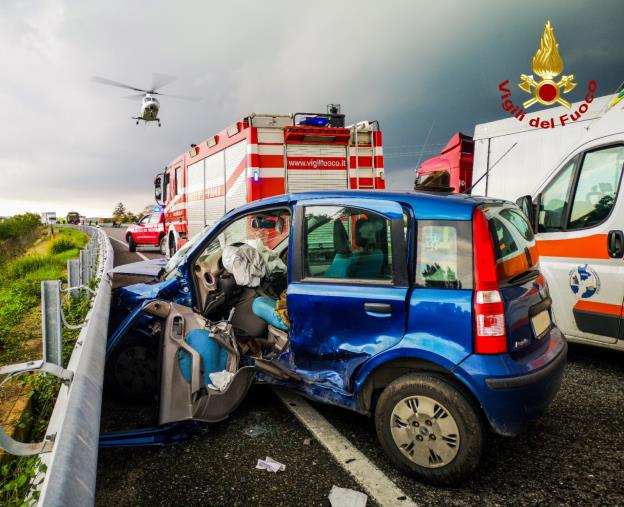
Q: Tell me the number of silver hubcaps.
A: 1